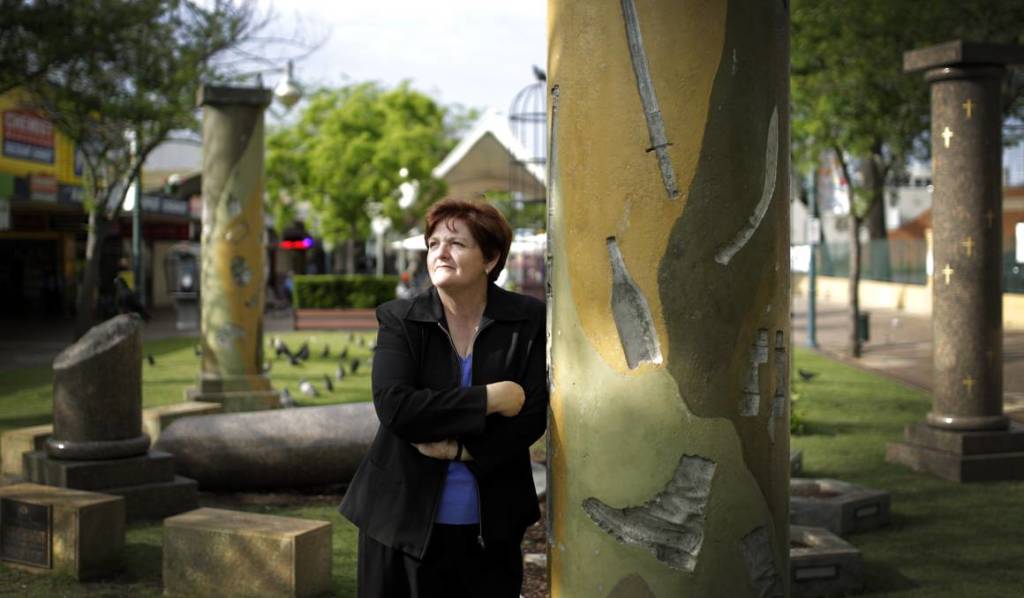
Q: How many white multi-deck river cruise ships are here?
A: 0